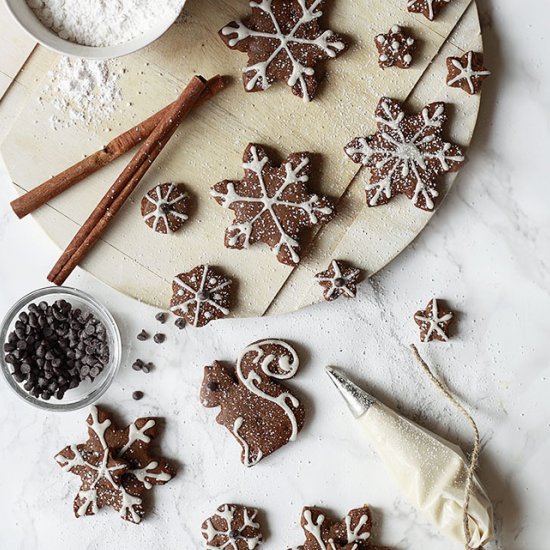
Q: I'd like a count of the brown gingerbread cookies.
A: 14